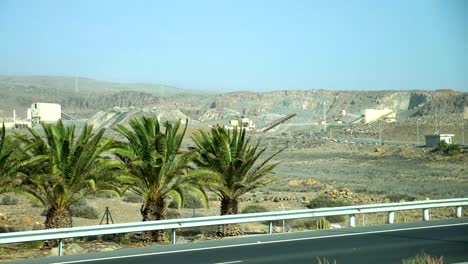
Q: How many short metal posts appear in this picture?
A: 7